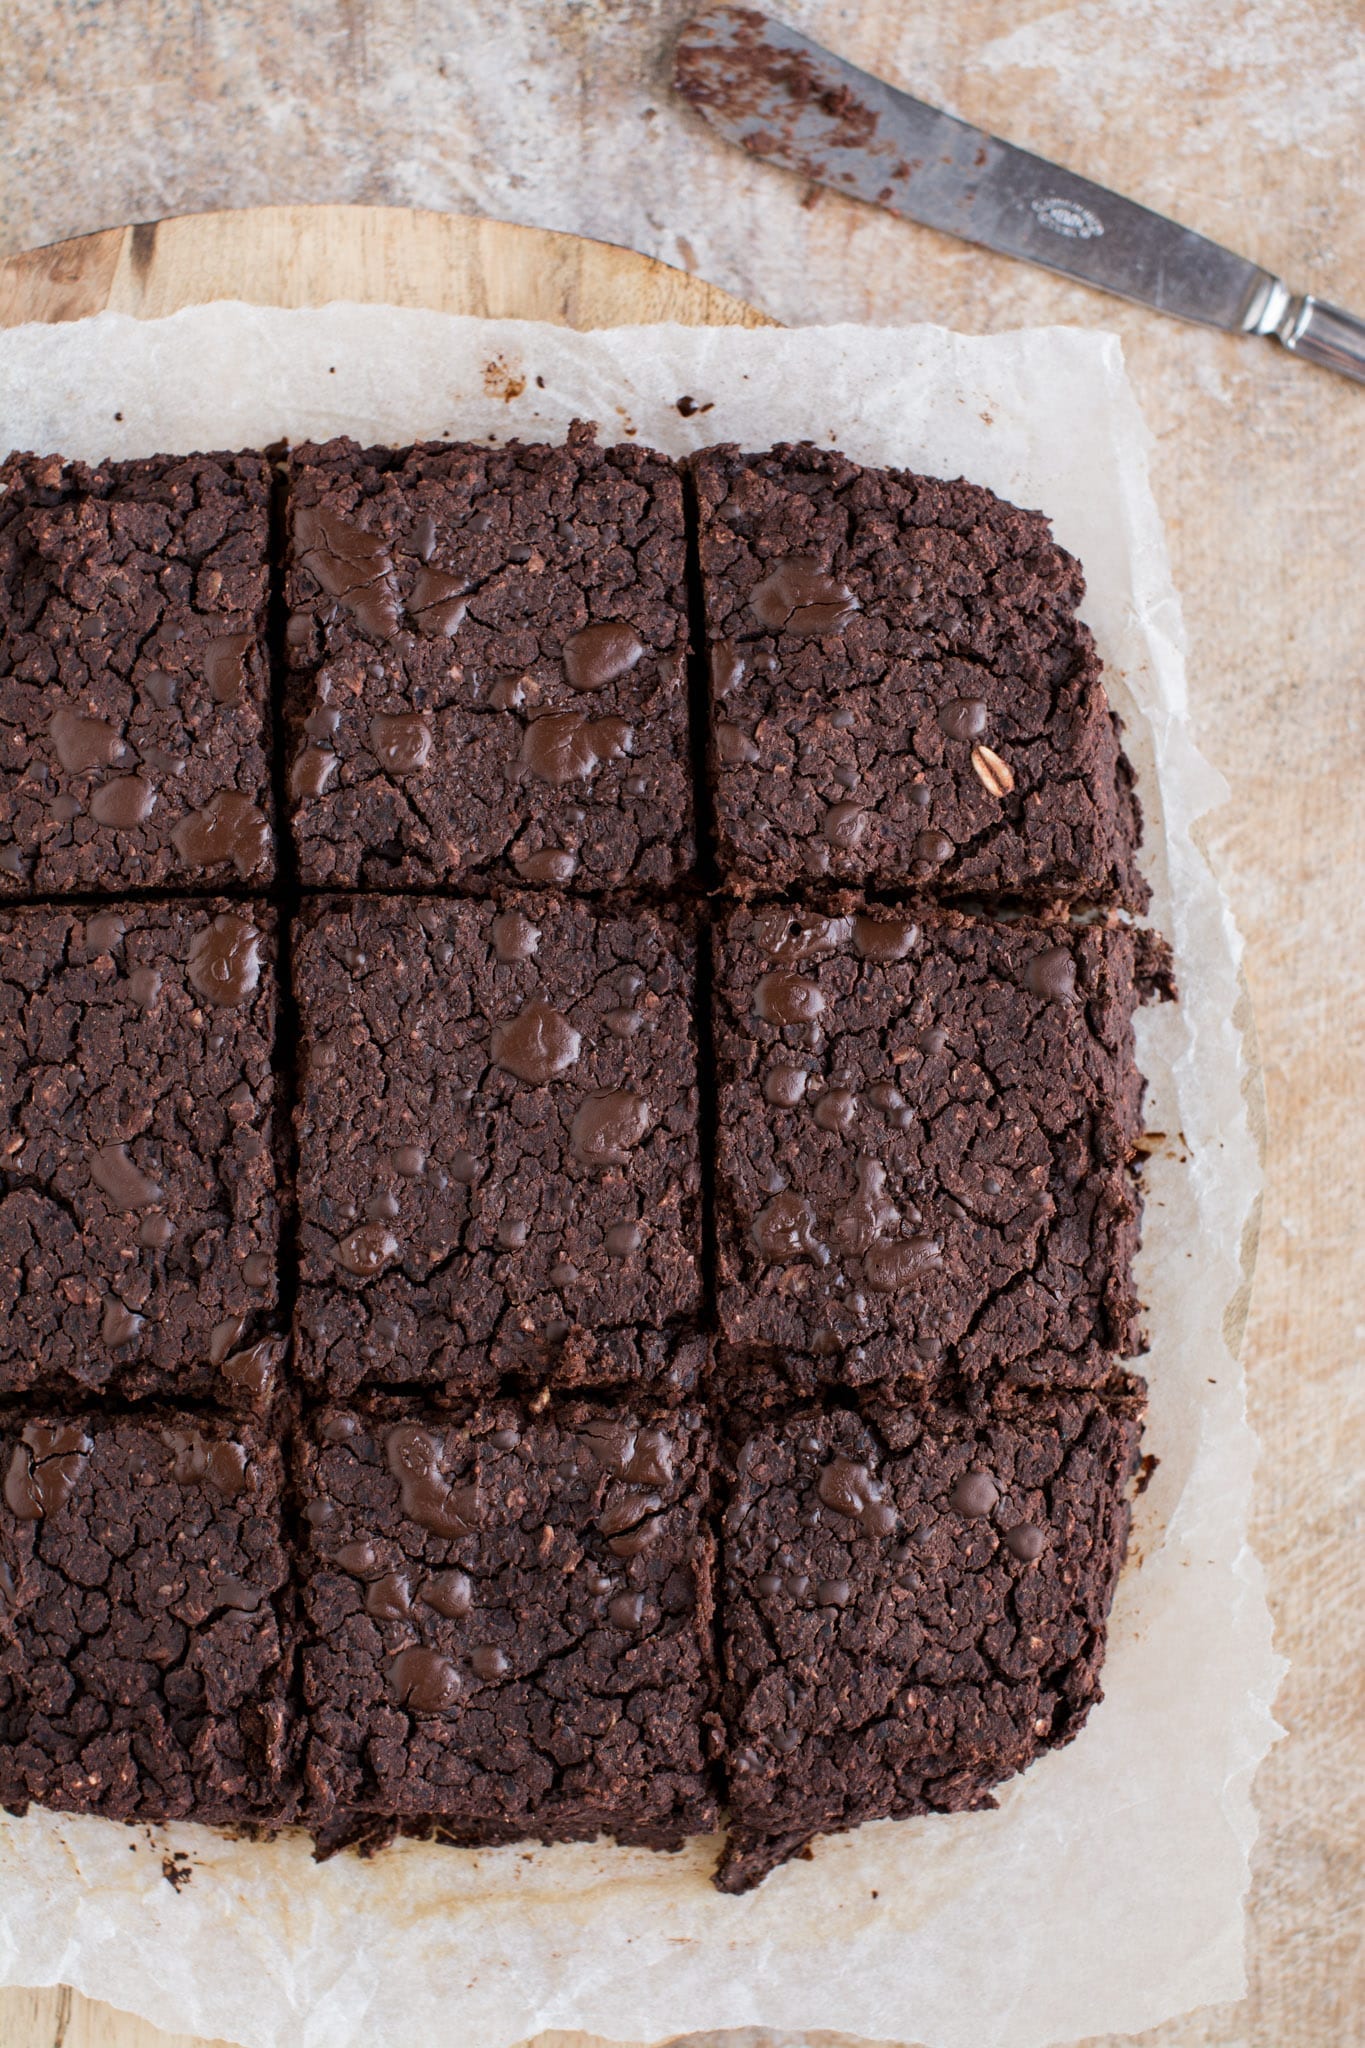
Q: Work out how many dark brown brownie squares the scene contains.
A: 9